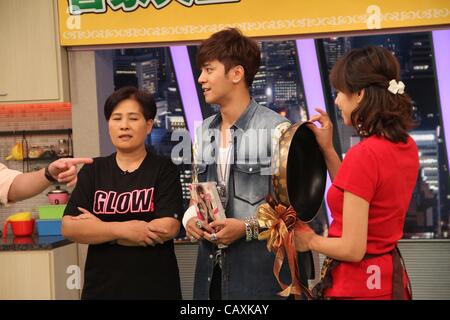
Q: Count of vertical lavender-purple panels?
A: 3